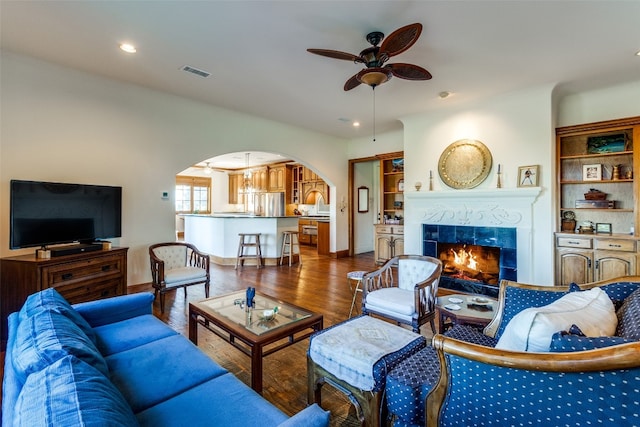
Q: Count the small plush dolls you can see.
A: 0